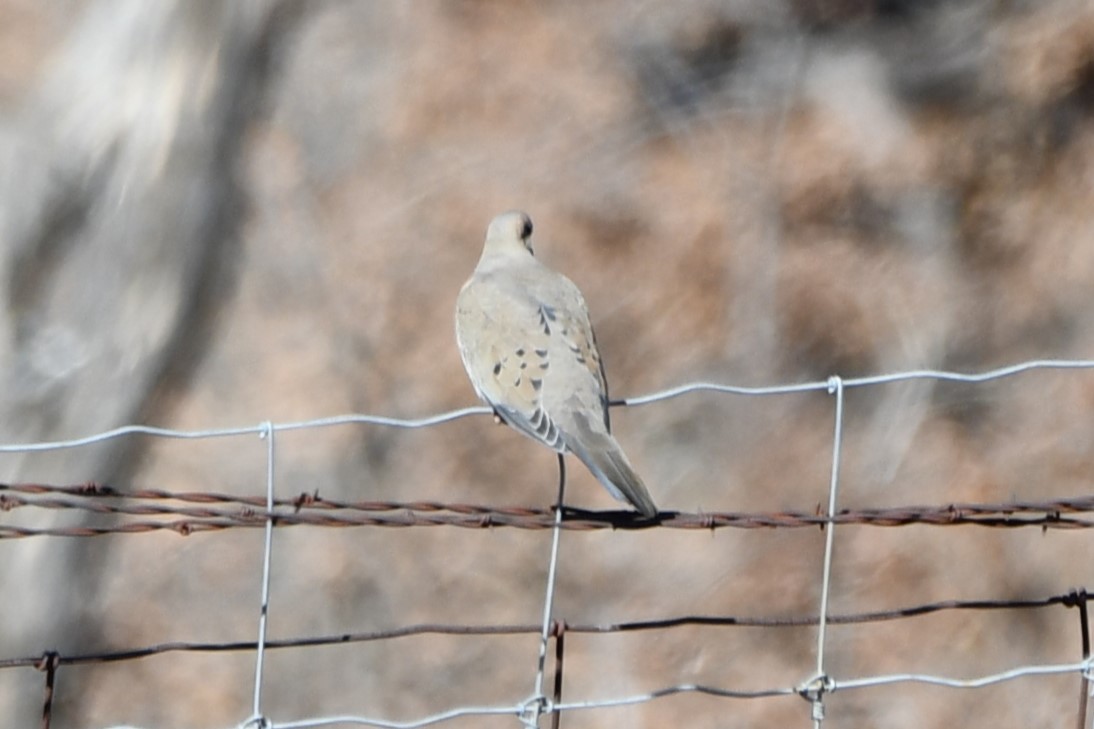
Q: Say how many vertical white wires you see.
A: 3